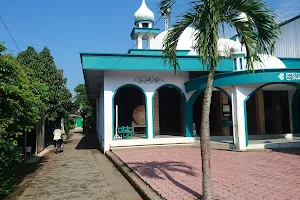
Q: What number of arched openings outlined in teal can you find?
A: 4